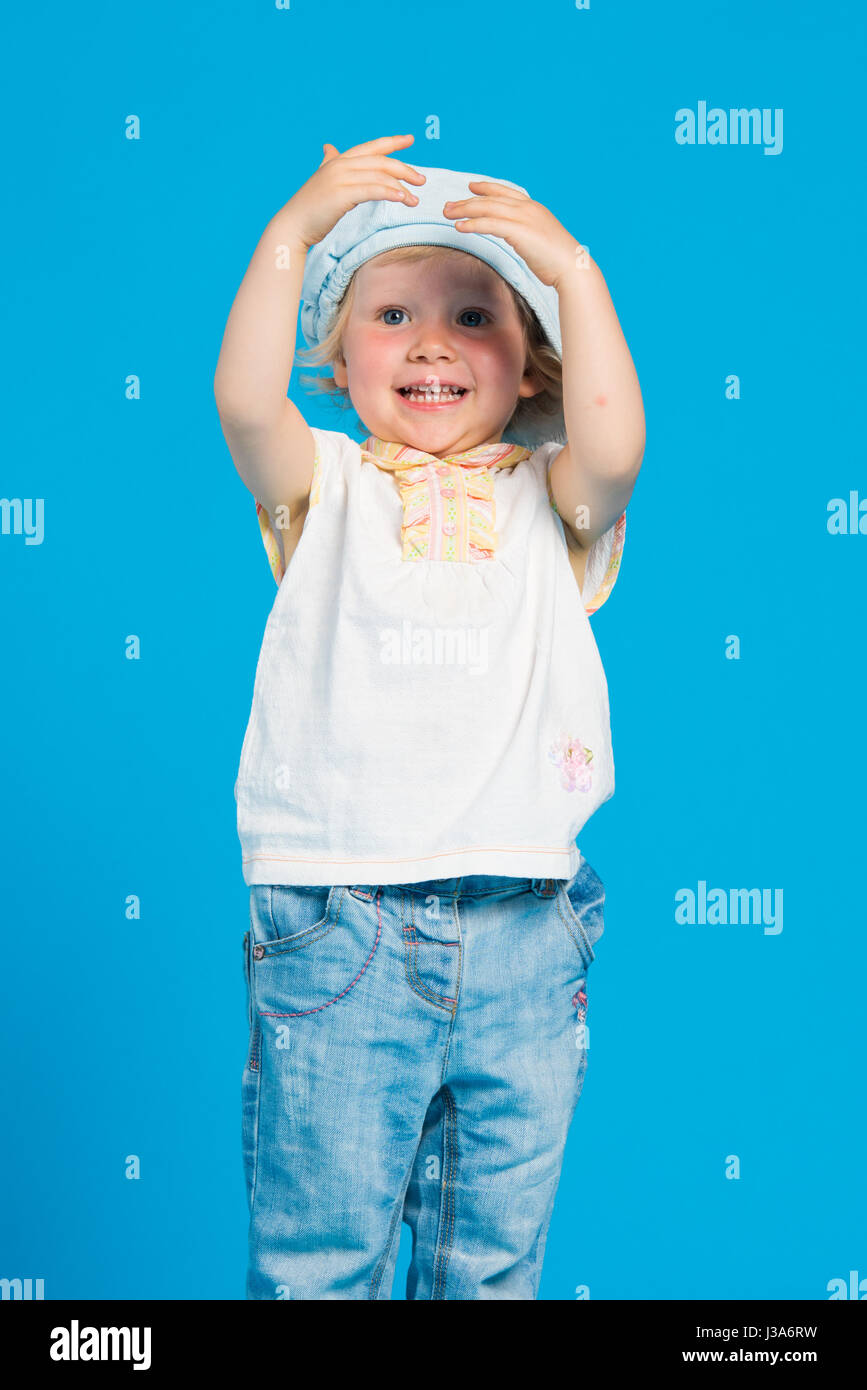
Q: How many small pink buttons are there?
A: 3